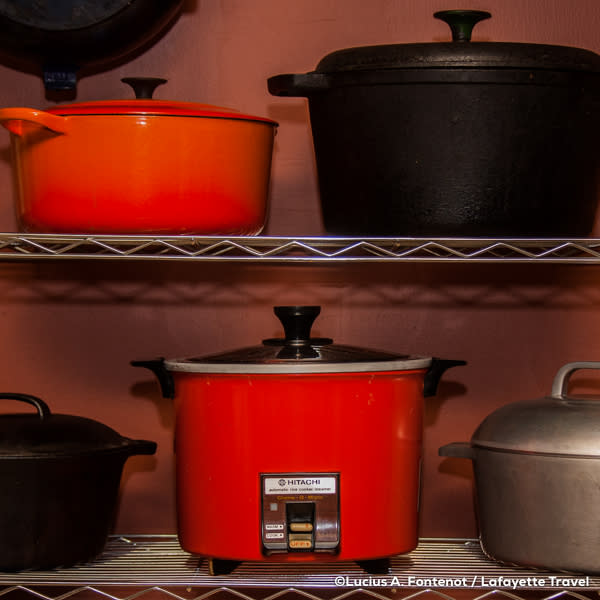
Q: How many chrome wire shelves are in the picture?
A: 2